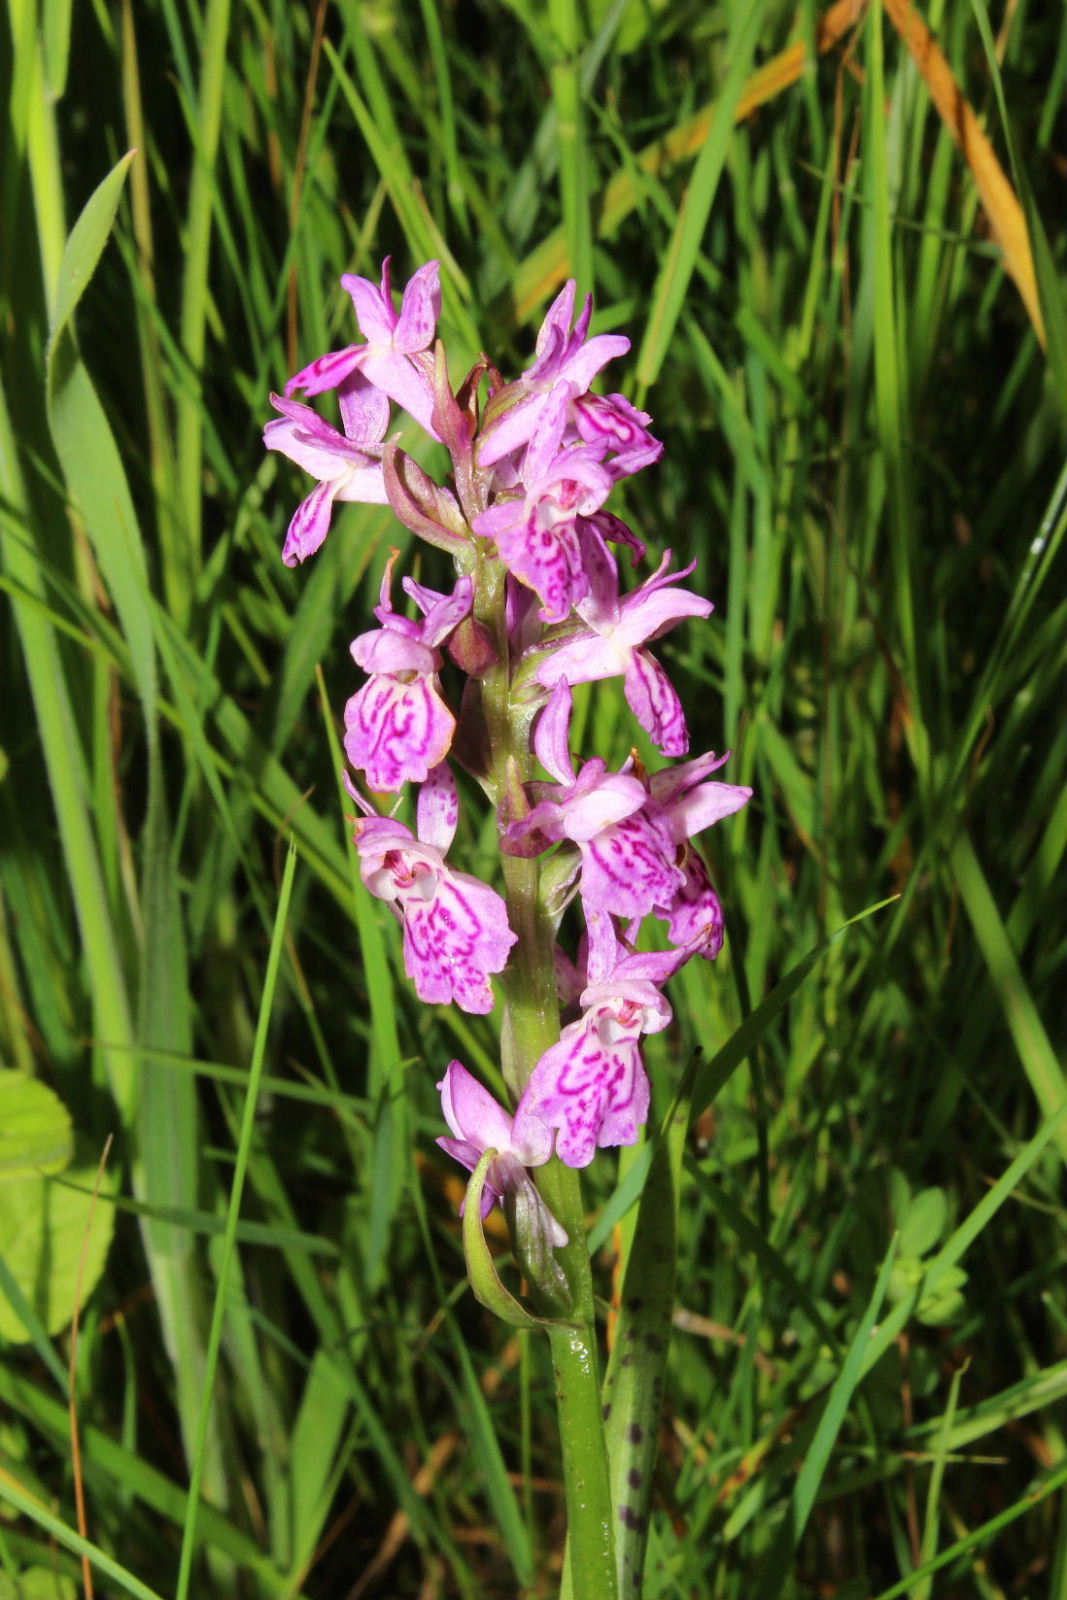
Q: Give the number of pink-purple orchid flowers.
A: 11